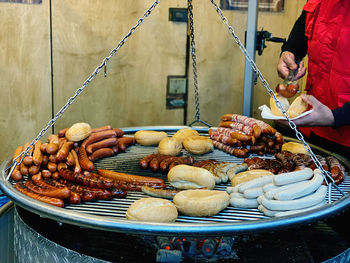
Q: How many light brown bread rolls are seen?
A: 11